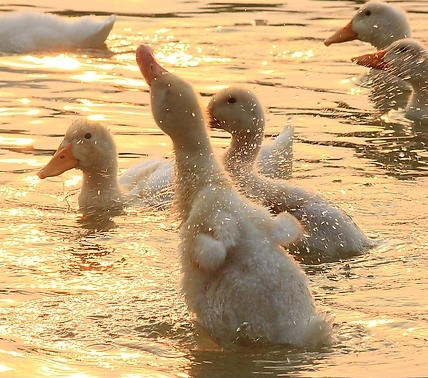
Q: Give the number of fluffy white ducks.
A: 6